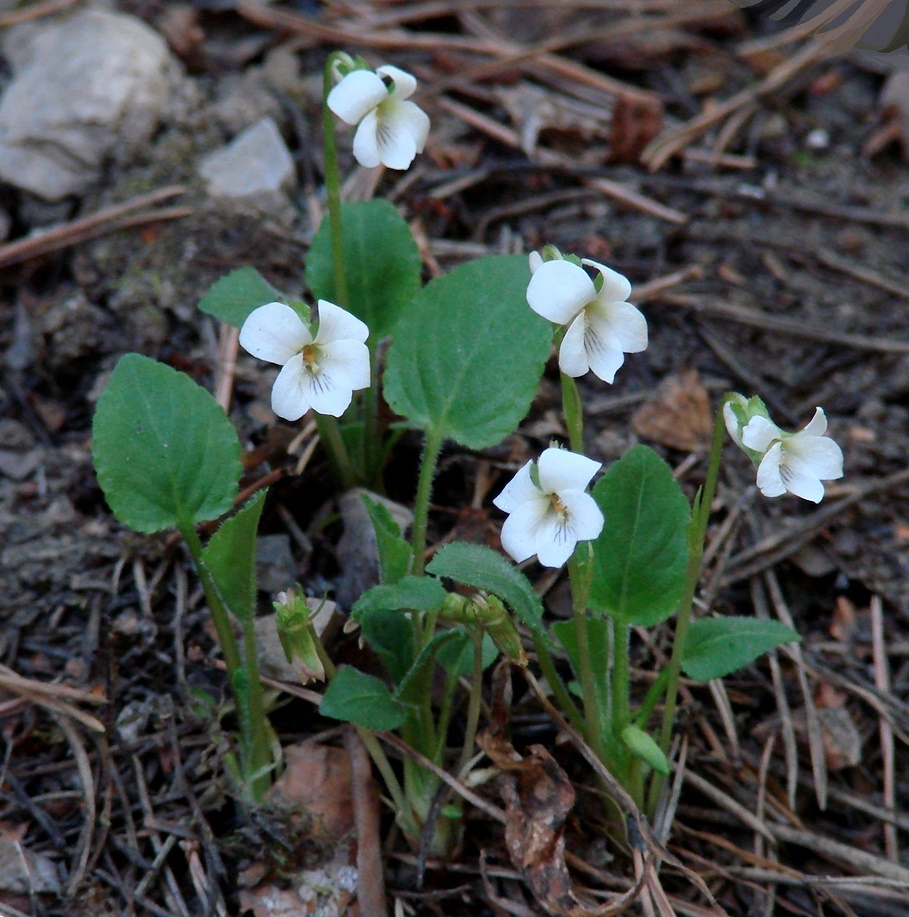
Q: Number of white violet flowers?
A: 5